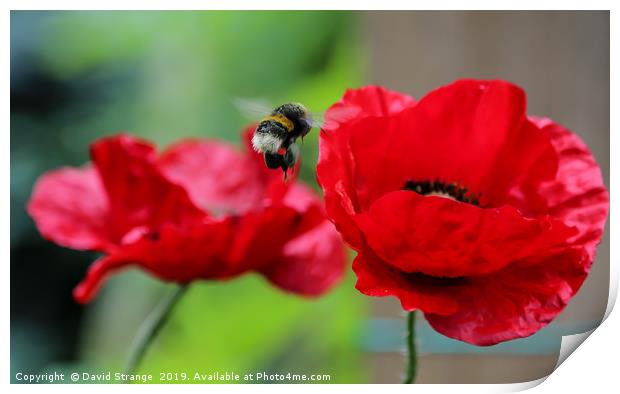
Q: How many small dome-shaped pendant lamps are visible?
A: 0